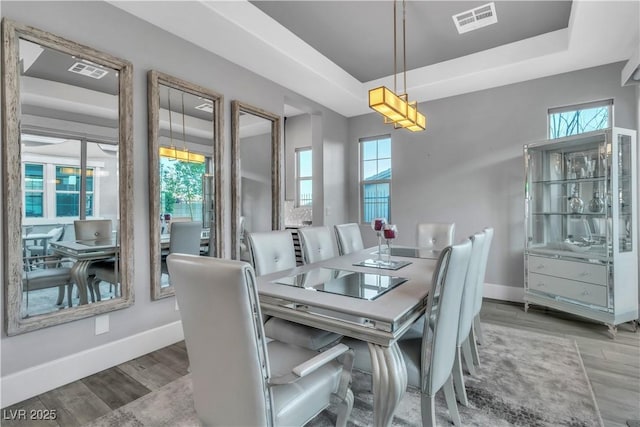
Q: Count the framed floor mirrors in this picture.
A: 3